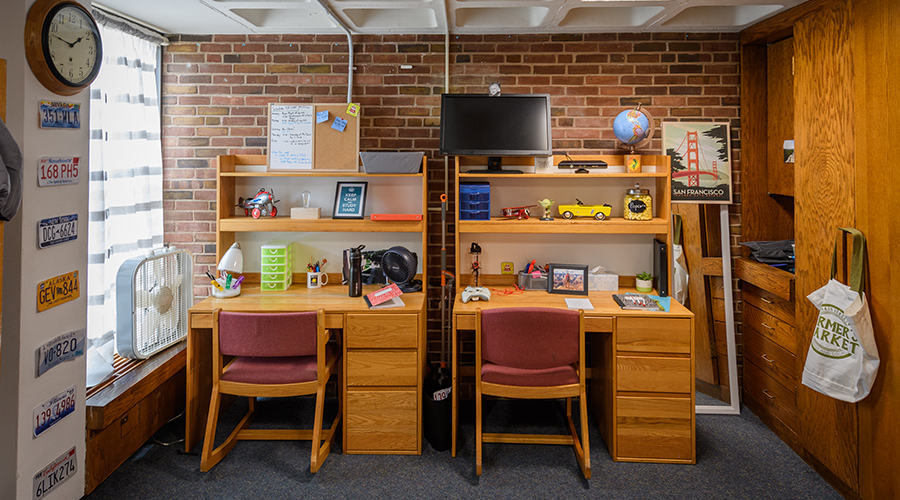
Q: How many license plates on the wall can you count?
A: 7